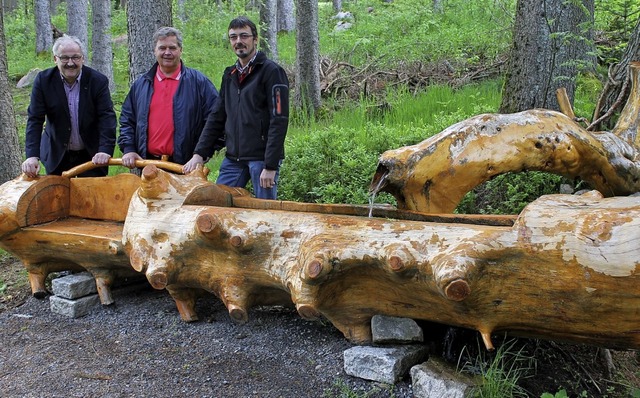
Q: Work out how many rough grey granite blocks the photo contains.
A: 5